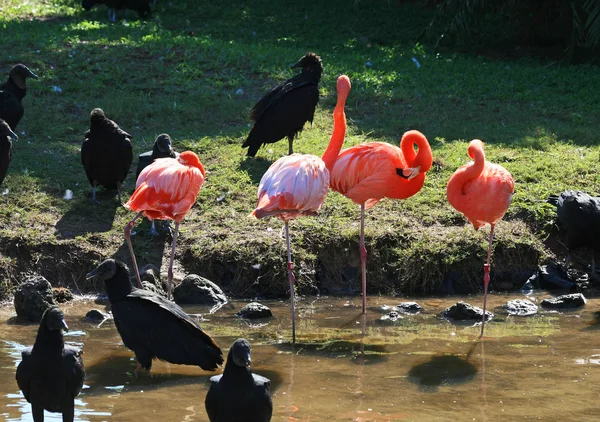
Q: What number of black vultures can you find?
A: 10